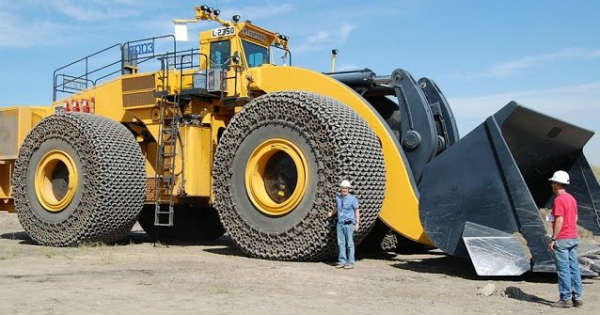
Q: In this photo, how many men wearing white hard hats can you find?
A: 2